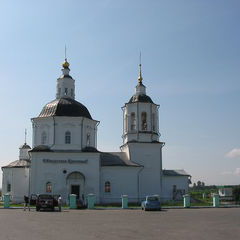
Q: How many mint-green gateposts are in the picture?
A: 6